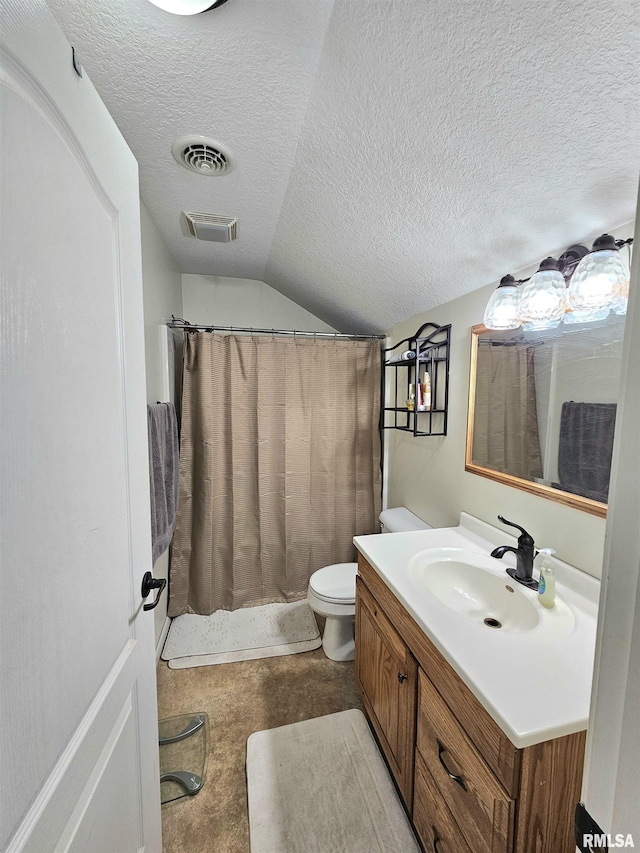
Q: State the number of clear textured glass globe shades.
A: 3